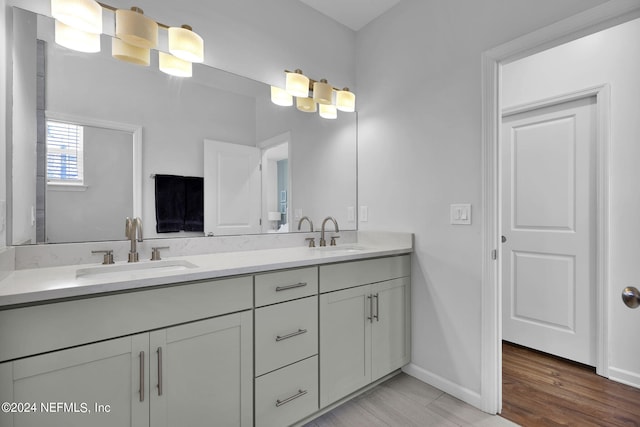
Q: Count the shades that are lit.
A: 4